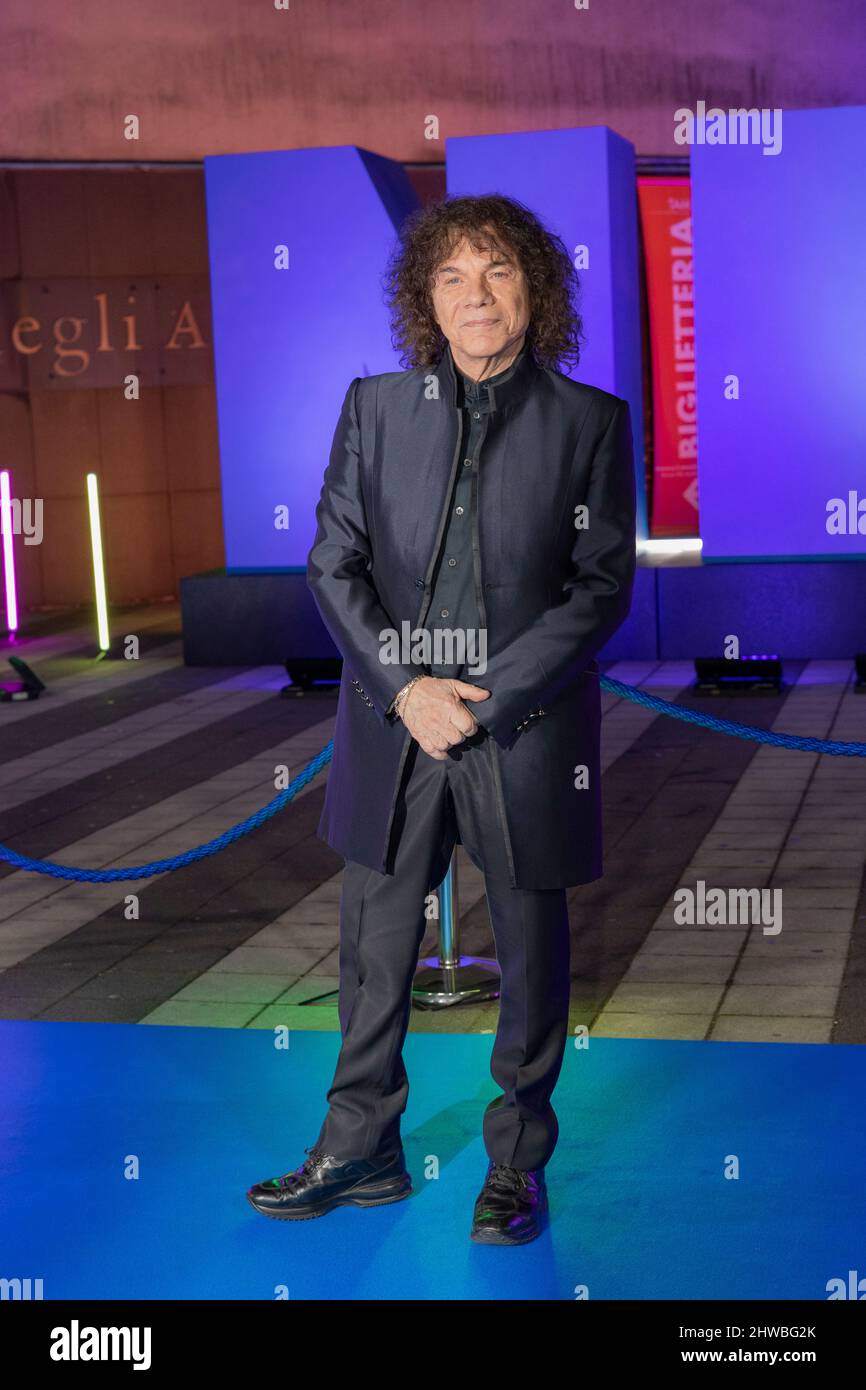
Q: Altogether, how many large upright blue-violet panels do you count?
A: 3